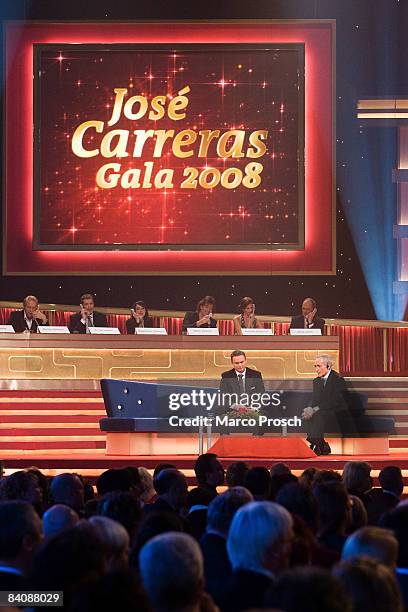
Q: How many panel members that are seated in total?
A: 6